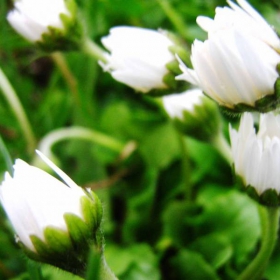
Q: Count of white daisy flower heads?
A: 6